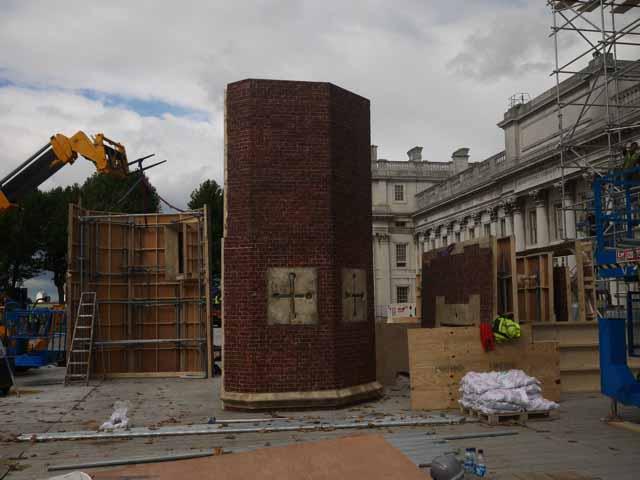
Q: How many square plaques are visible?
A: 2